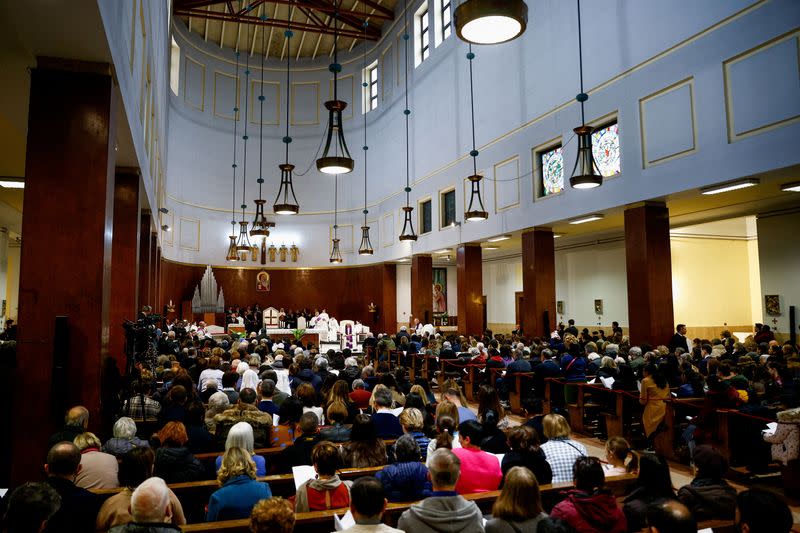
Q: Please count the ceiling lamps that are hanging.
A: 11